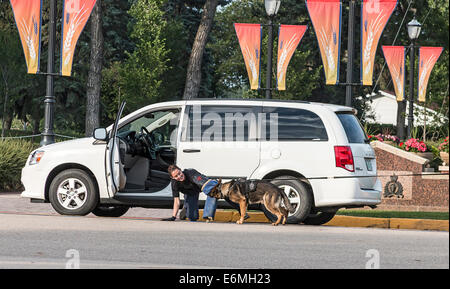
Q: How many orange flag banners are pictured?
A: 8